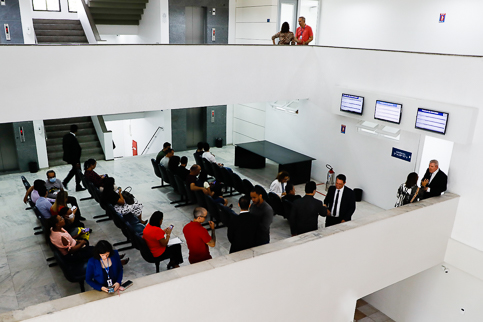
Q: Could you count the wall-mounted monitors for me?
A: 3